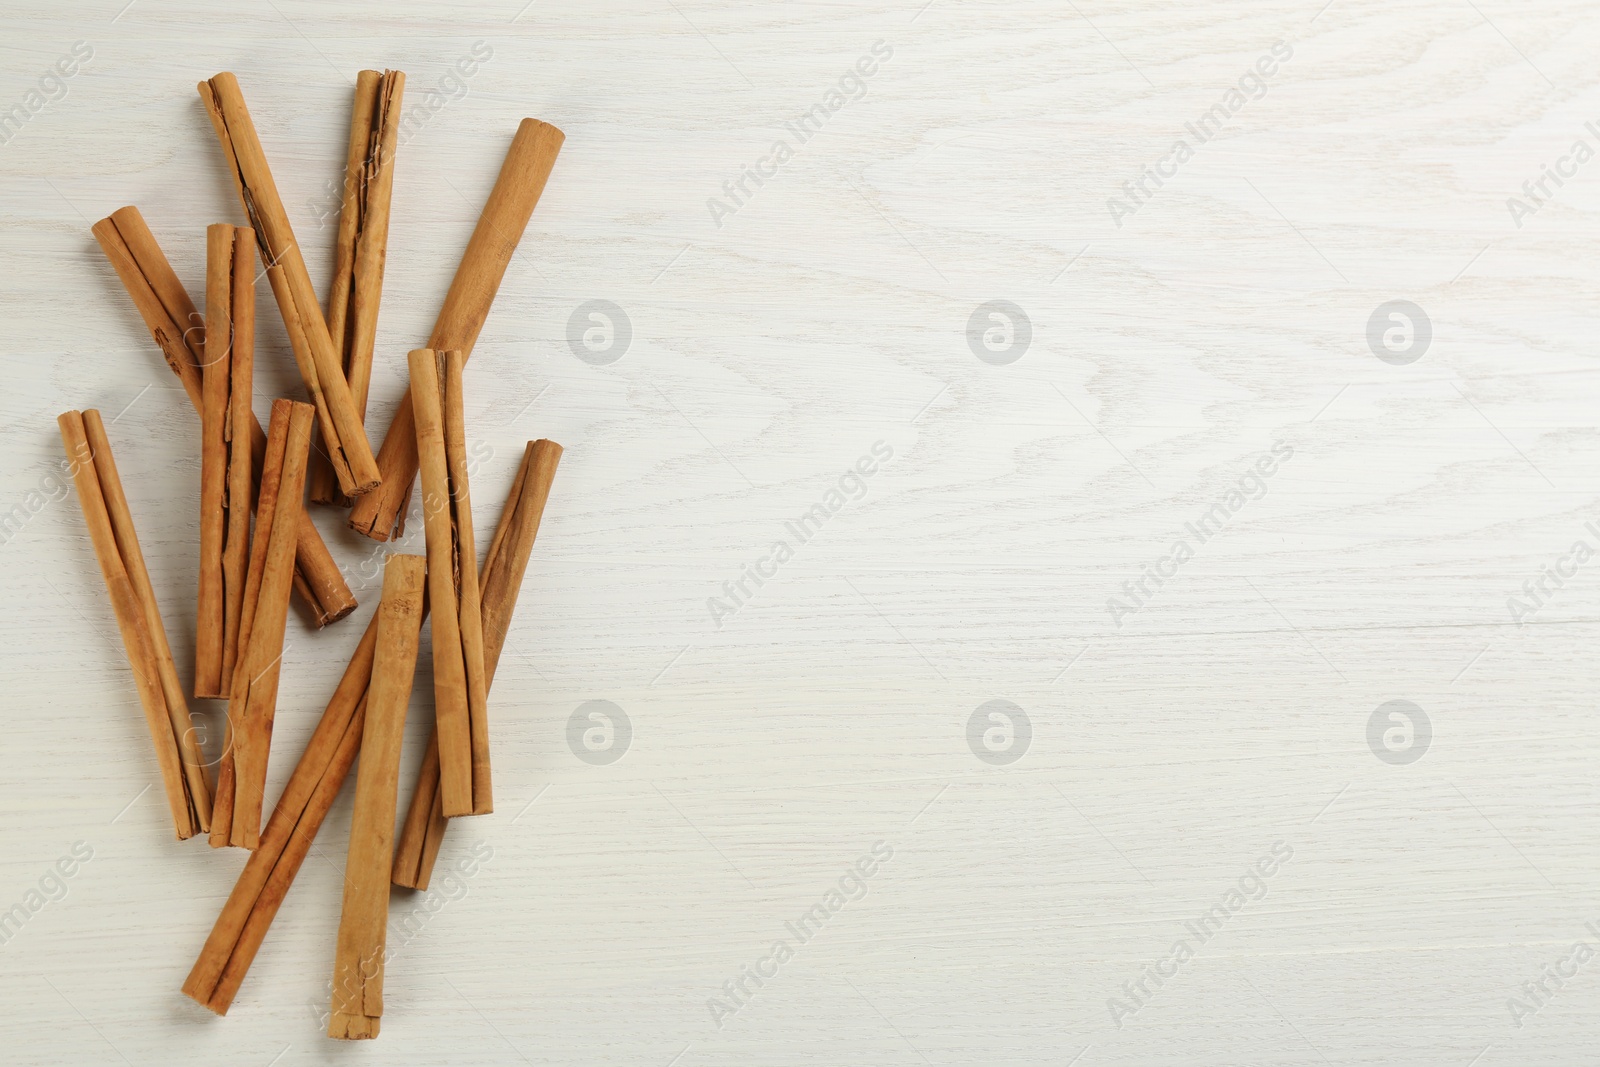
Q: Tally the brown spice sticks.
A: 11